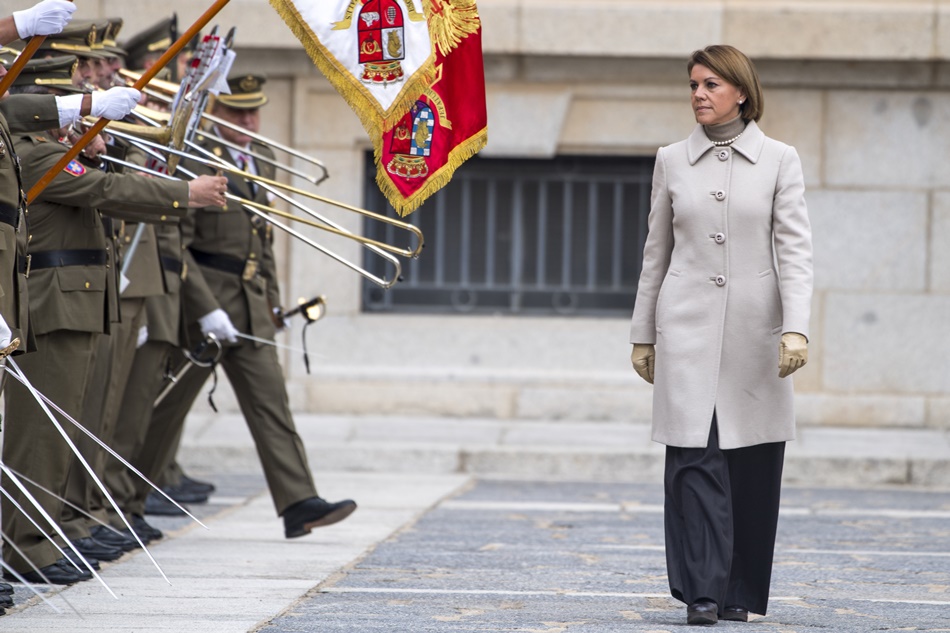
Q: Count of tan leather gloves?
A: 2